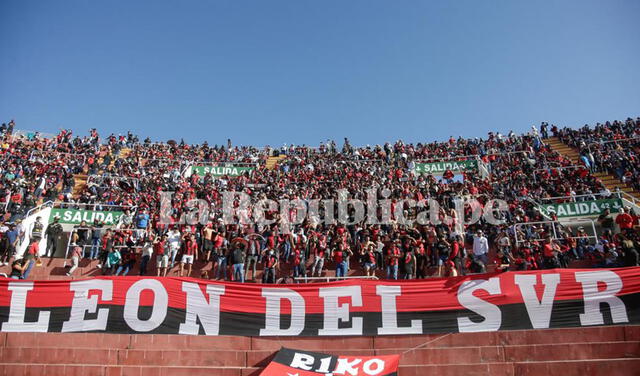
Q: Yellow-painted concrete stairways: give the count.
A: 3